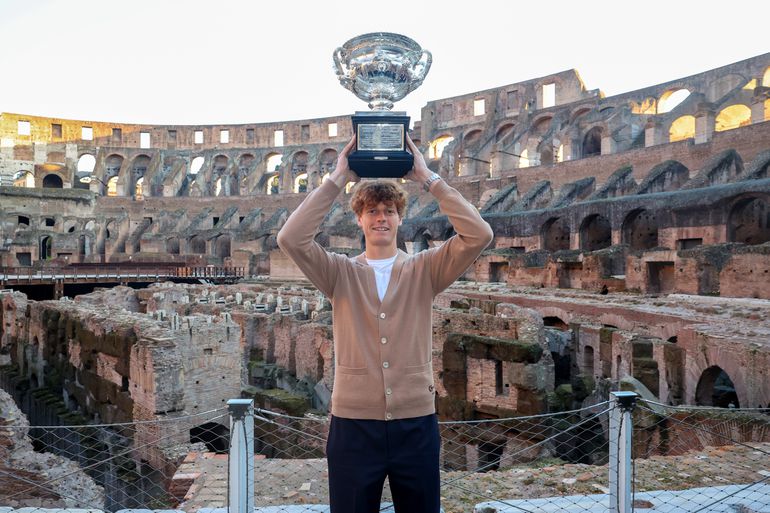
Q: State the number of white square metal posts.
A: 2